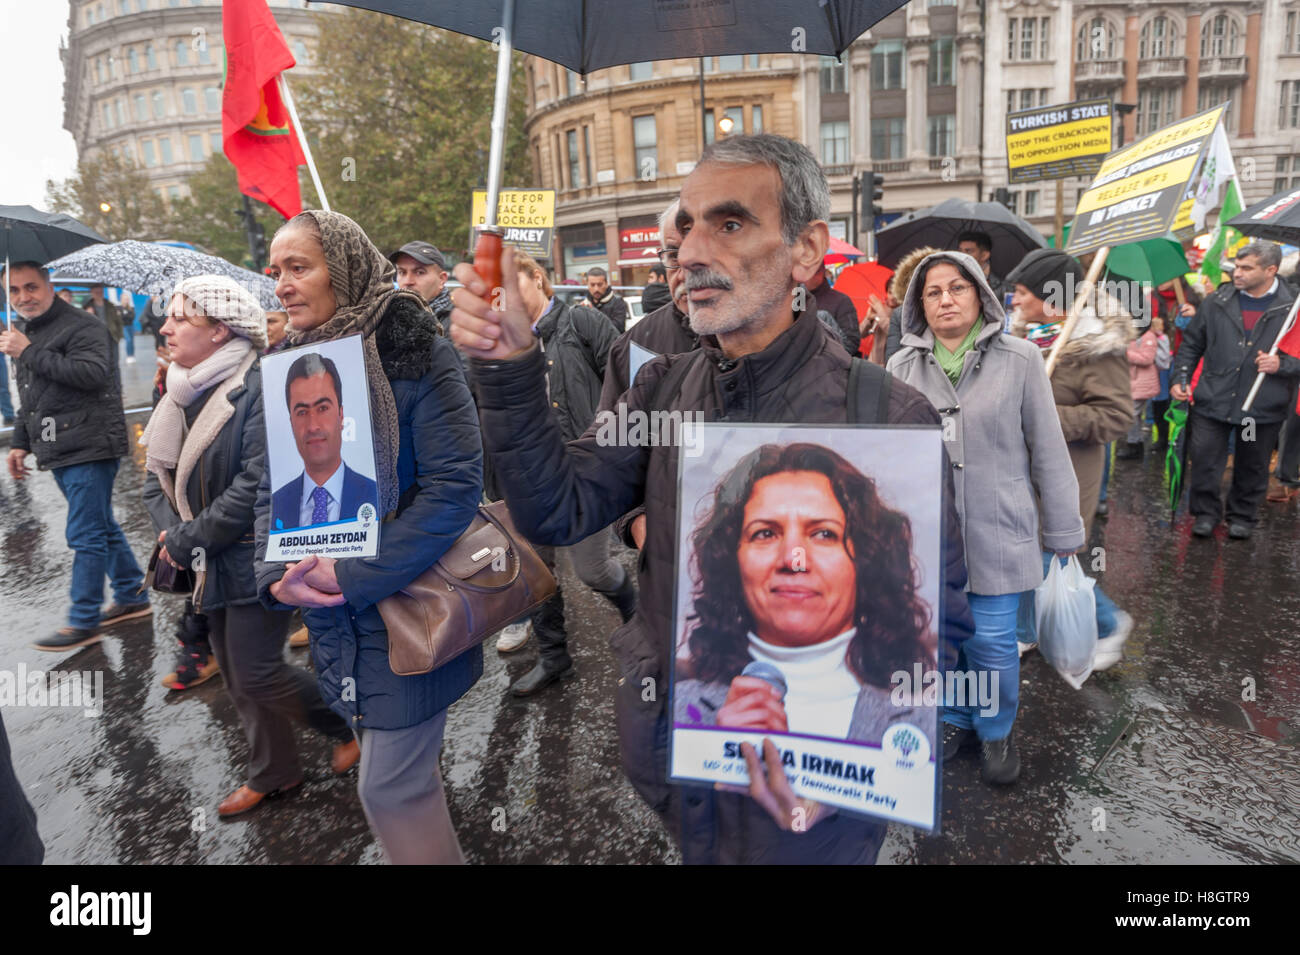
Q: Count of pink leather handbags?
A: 0